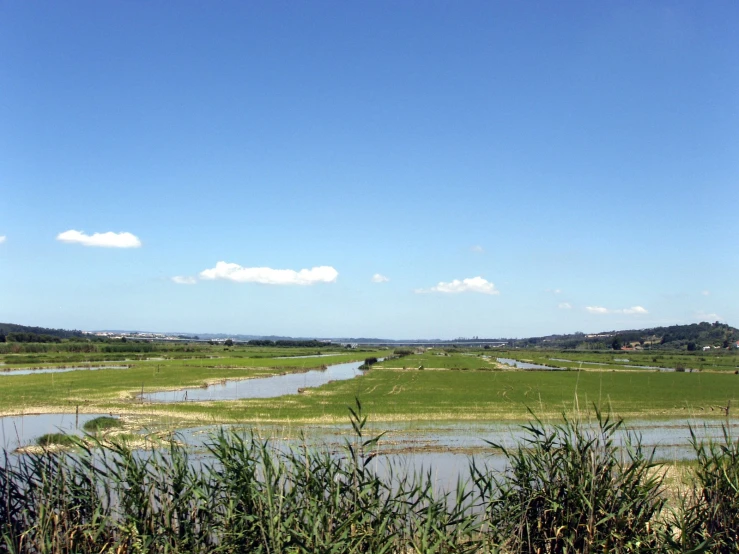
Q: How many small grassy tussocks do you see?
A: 2